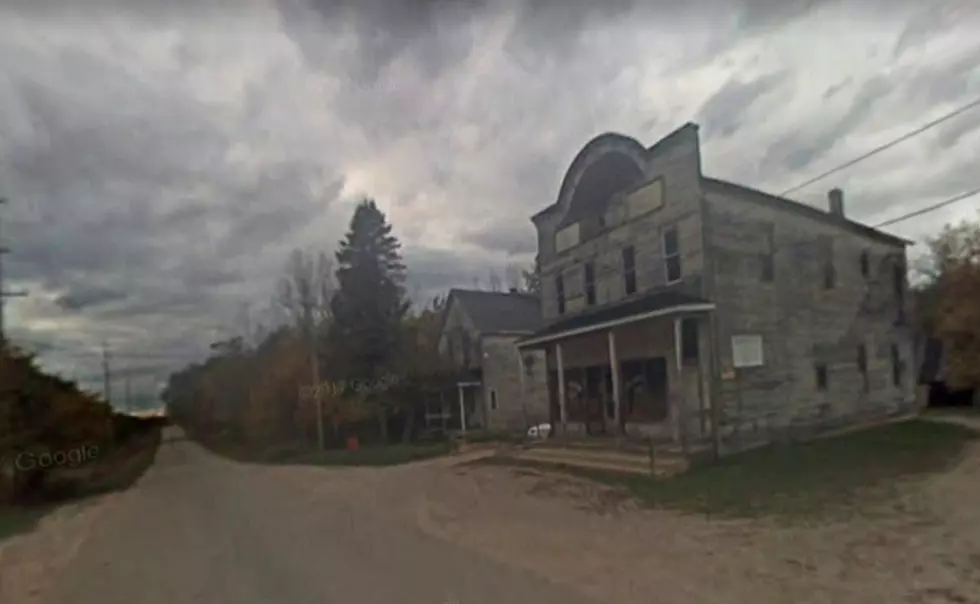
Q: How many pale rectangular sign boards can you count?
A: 3